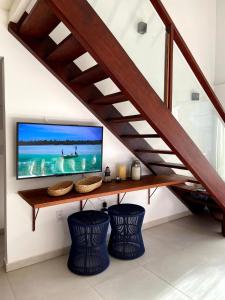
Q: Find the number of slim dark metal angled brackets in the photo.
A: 4